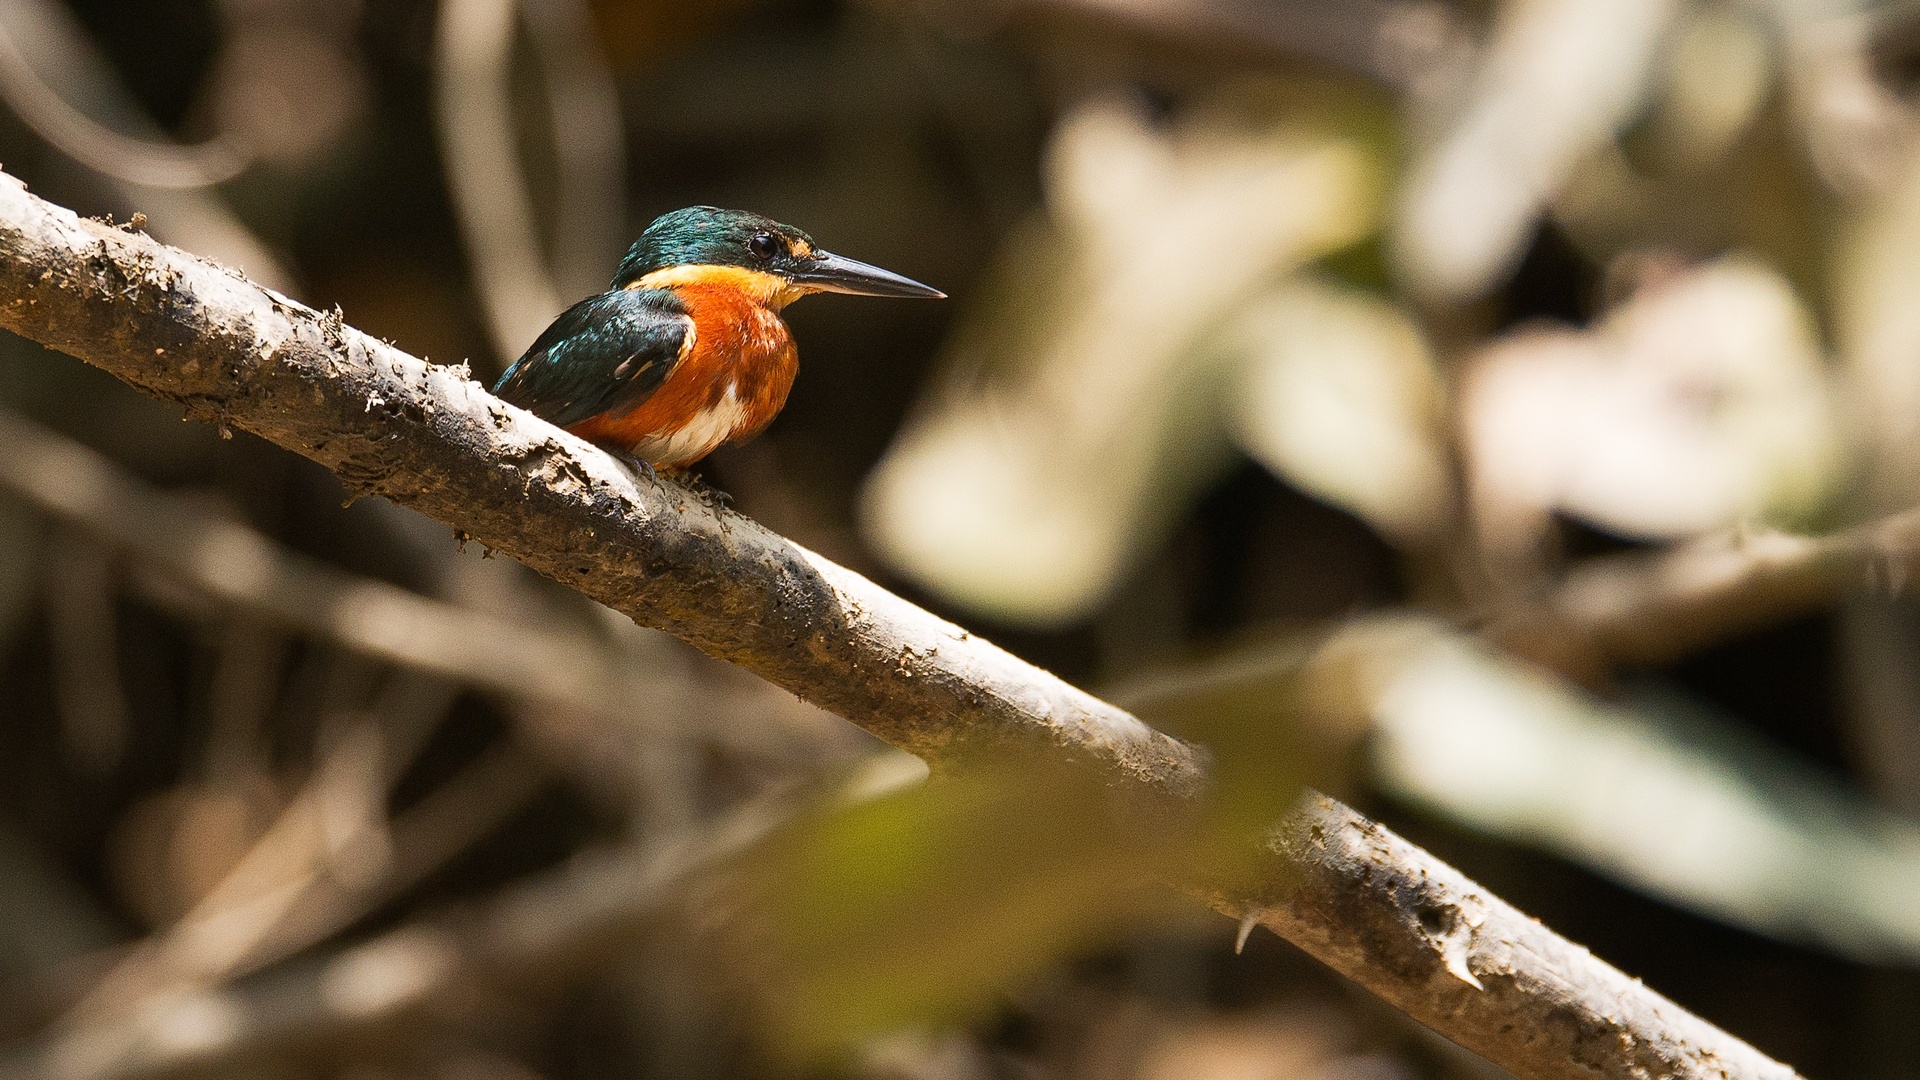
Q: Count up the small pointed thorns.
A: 2